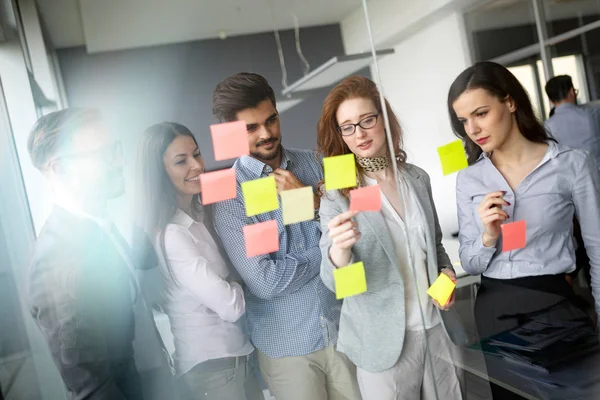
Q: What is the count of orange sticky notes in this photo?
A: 5